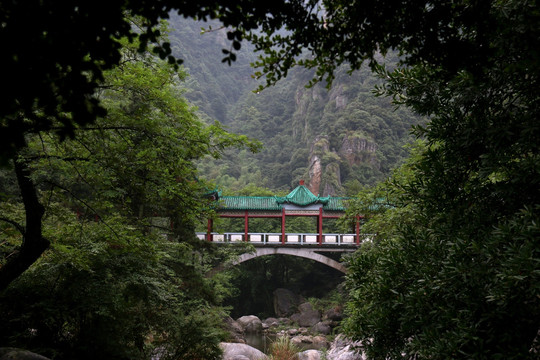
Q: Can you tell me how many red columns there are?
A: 5